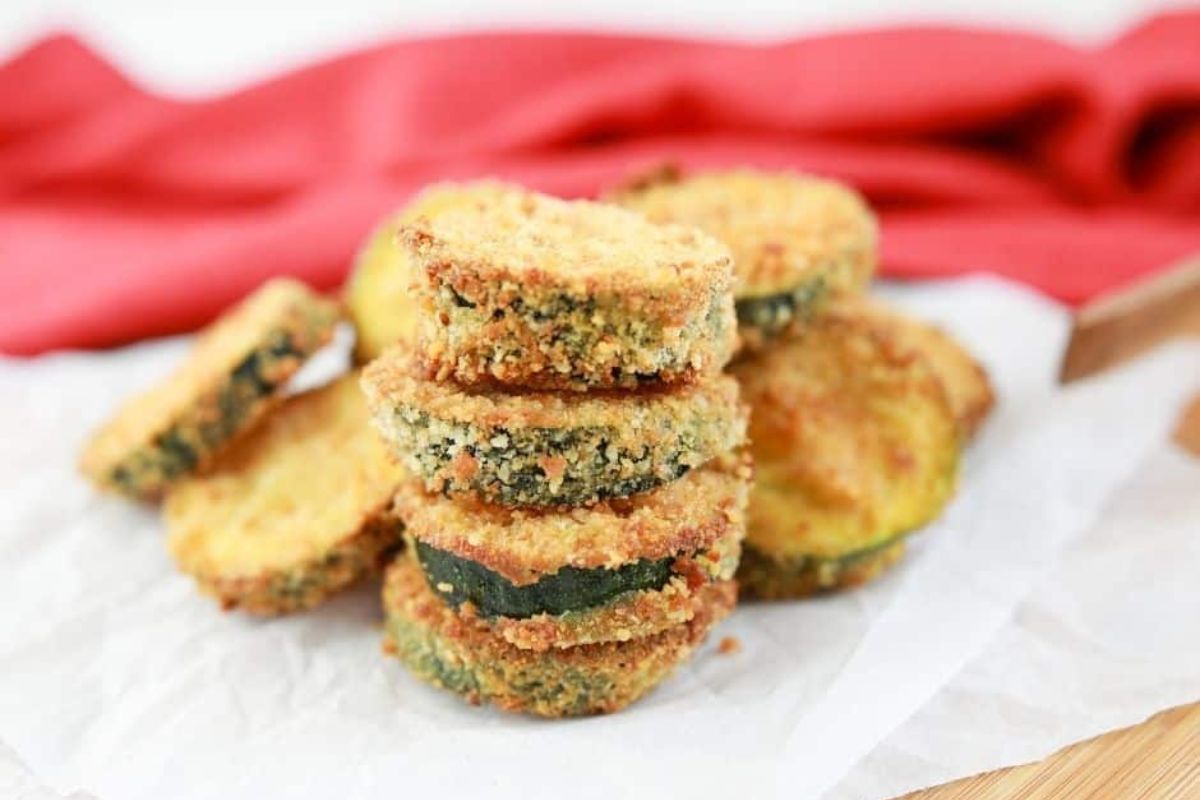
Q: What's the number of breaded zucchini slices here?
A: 10